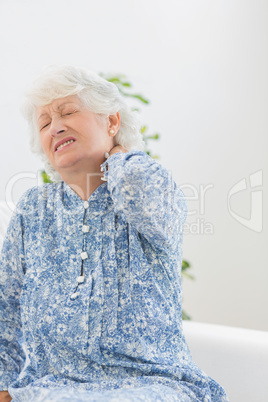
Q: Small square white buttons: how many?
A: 5